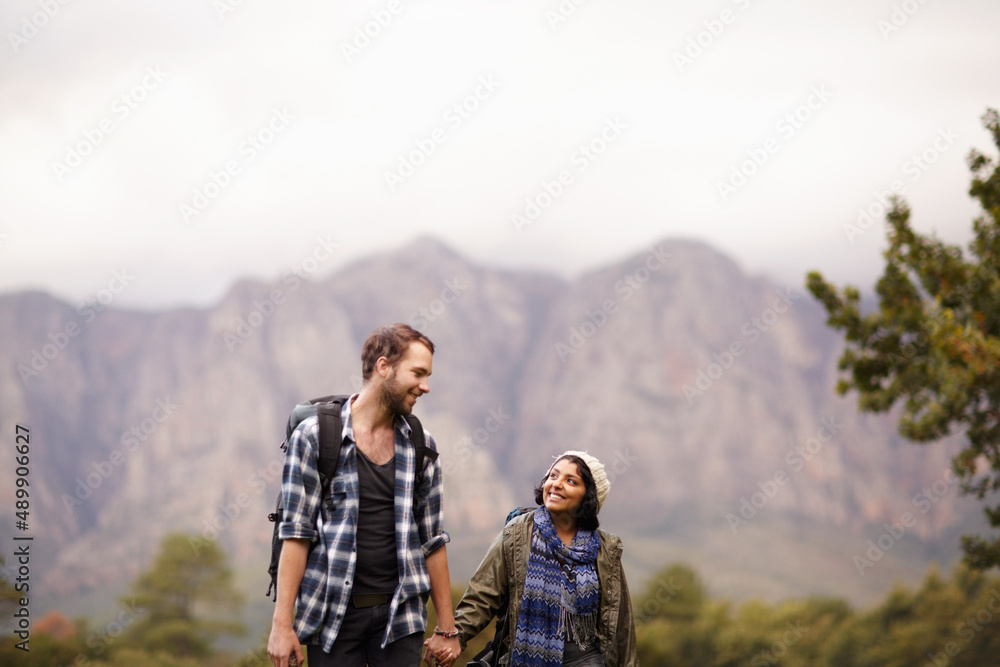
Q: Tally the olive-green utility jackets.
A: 1